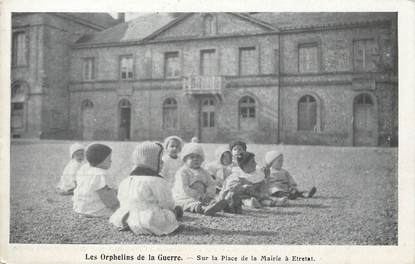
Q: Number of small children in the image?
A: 9